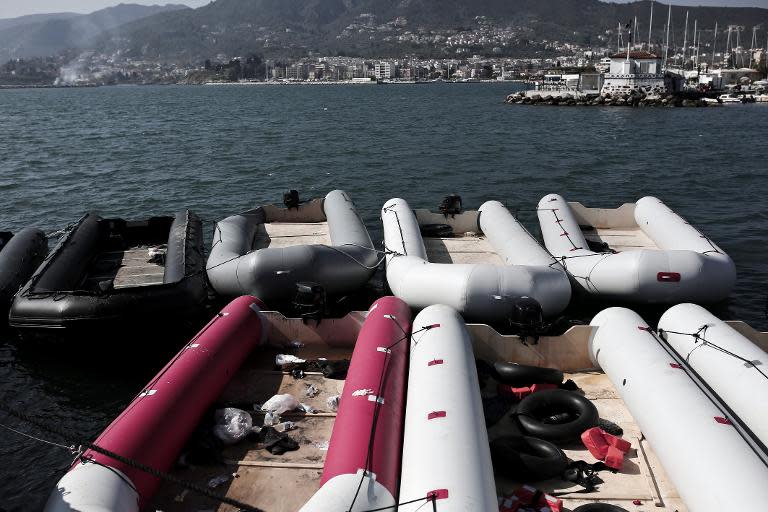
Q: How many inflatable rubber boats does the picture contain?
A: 8